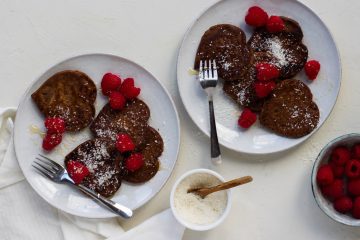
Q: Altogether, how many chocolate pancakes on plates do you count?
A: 8